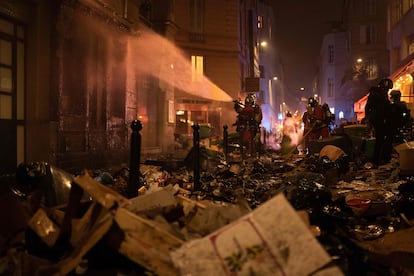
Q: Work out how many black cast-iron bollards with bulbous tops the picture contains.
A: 3